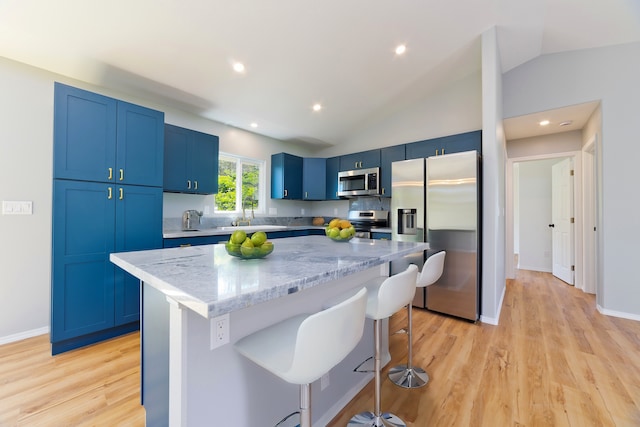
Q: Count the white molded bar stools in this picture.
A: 3